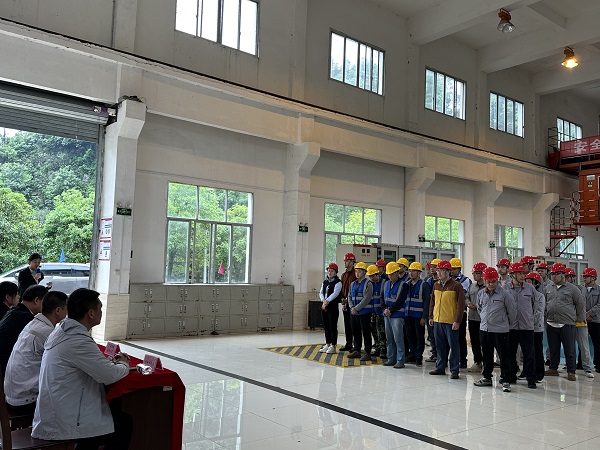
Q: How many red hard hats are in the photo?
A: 15